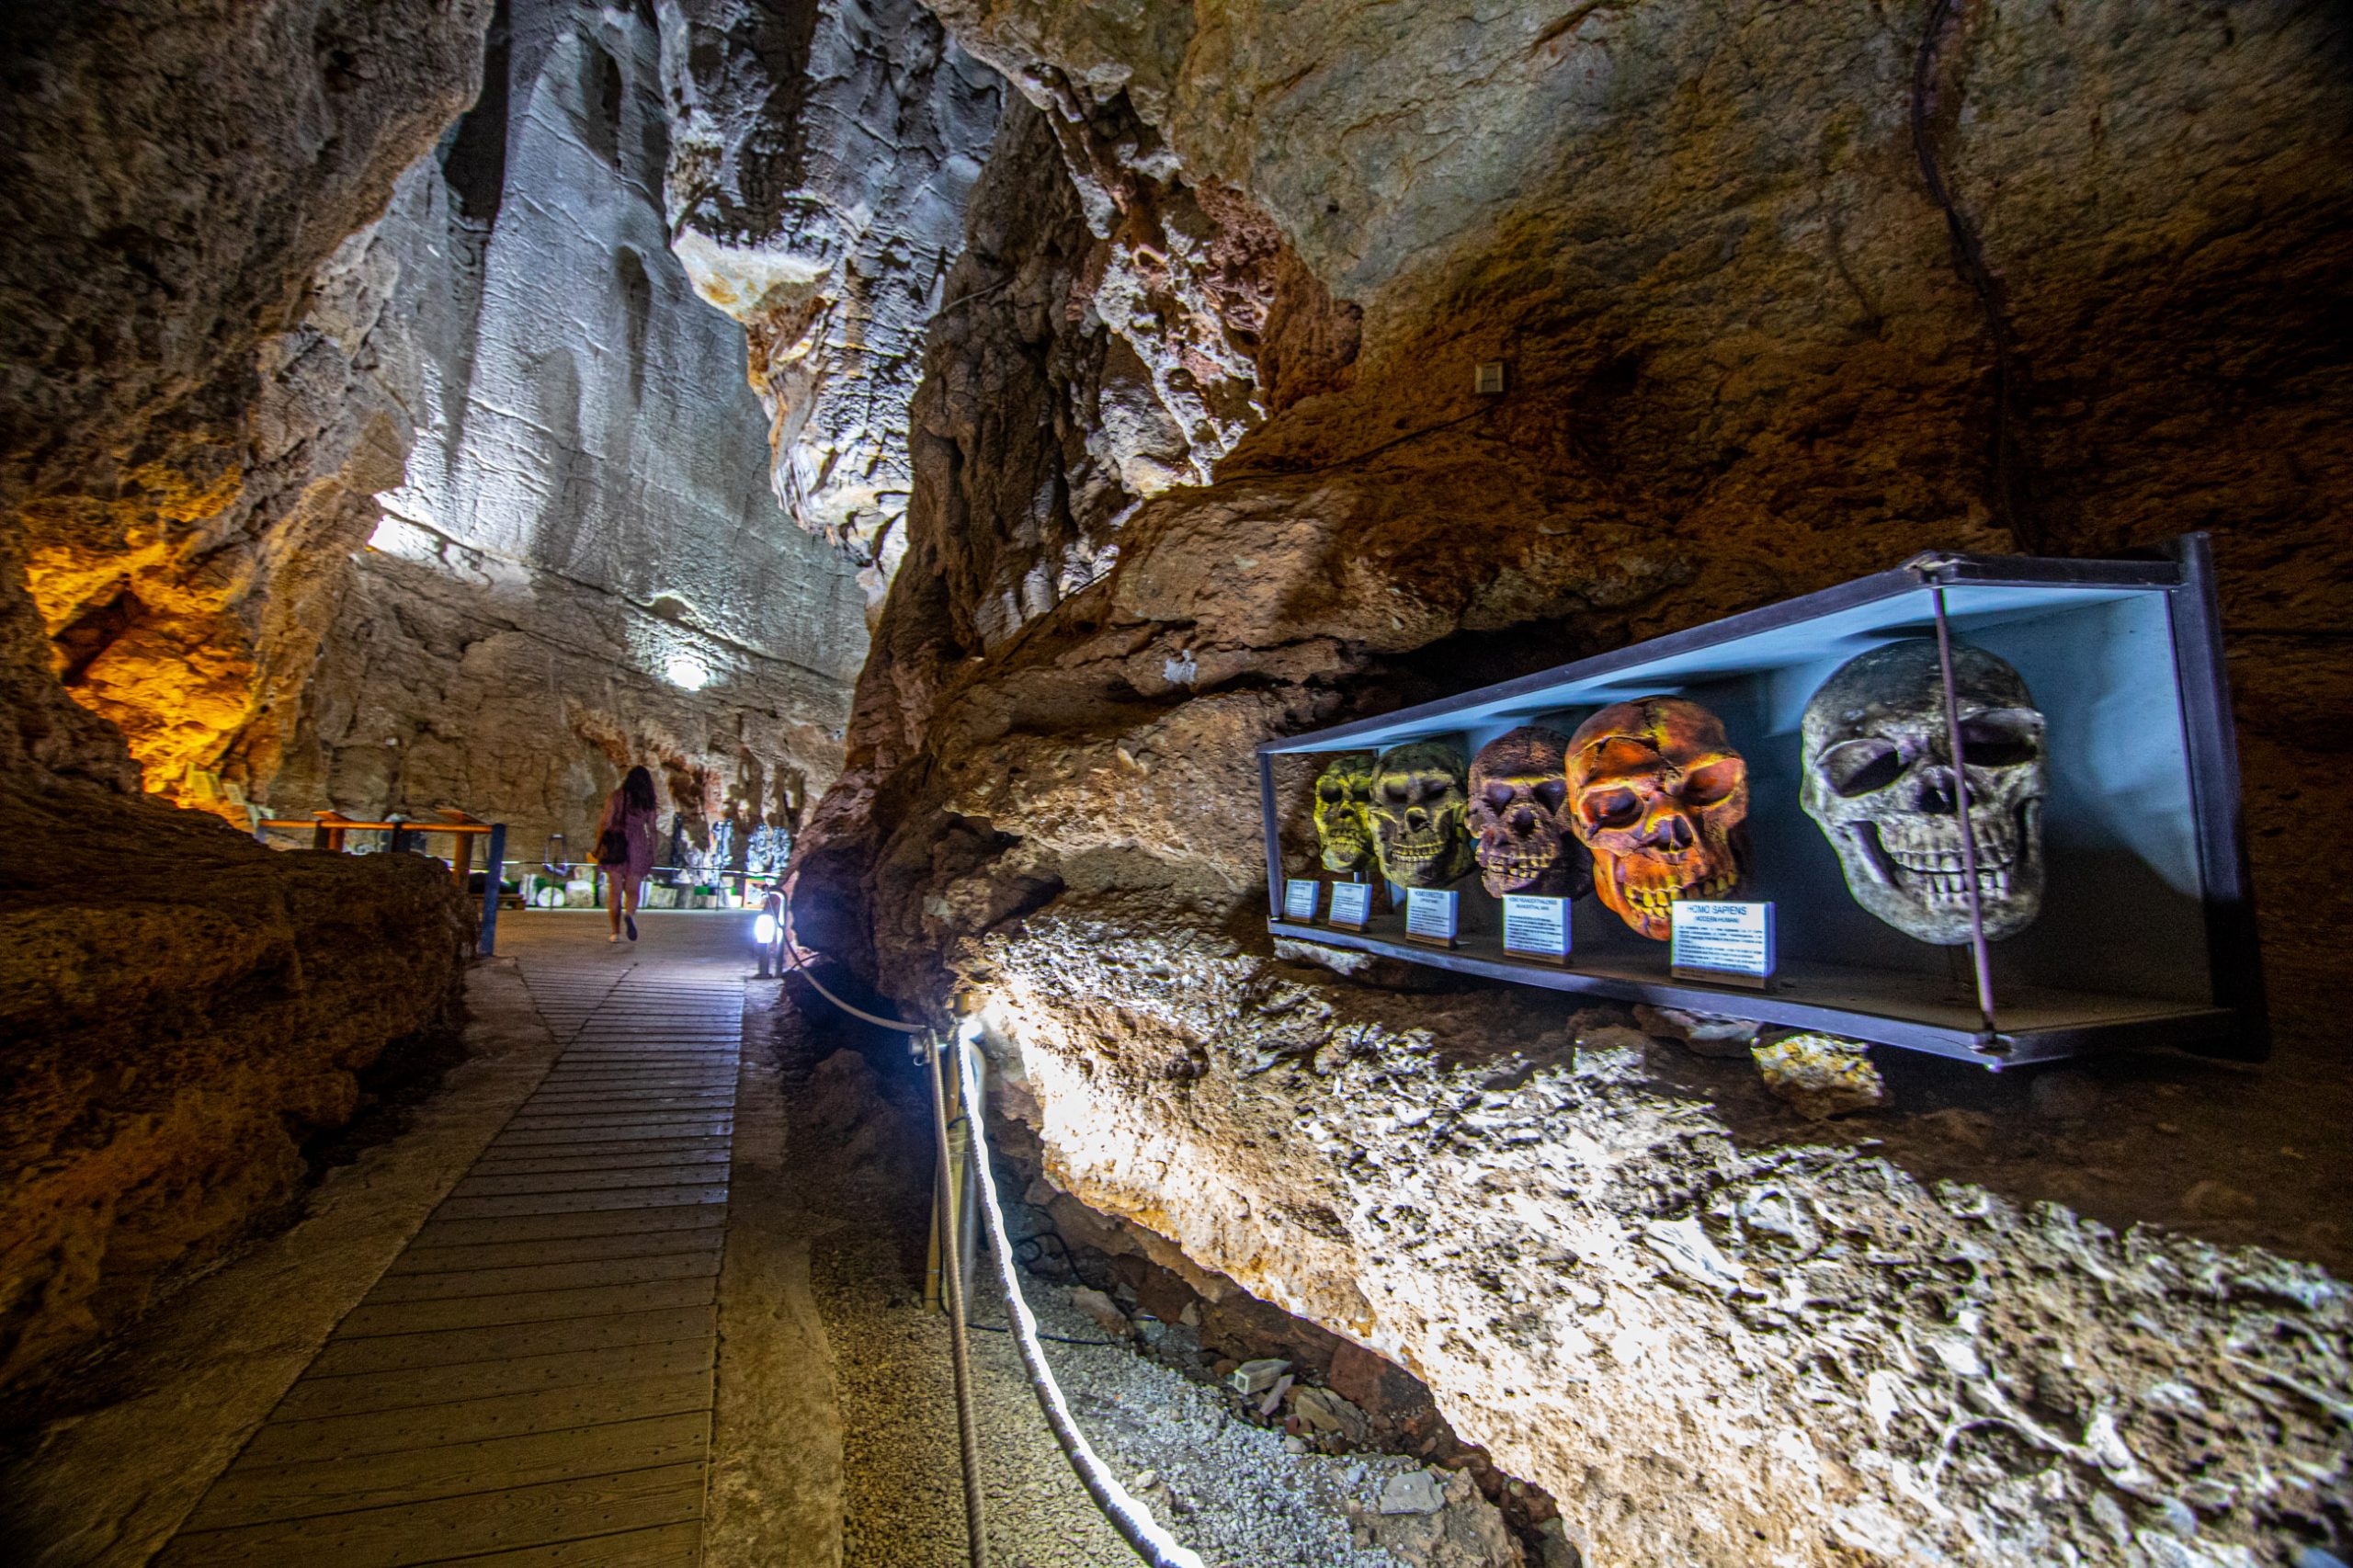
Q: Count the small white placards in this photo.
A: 5